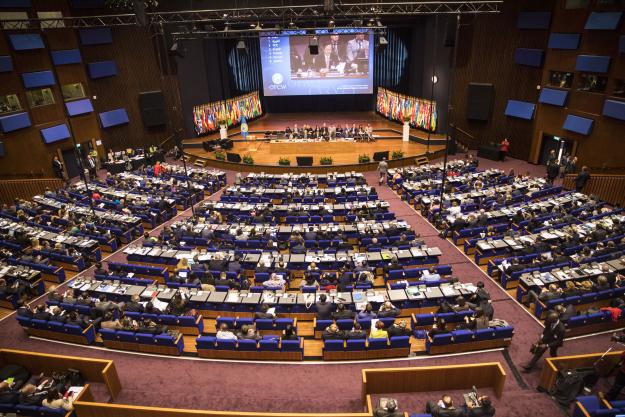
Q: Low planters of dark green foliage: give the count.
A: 6